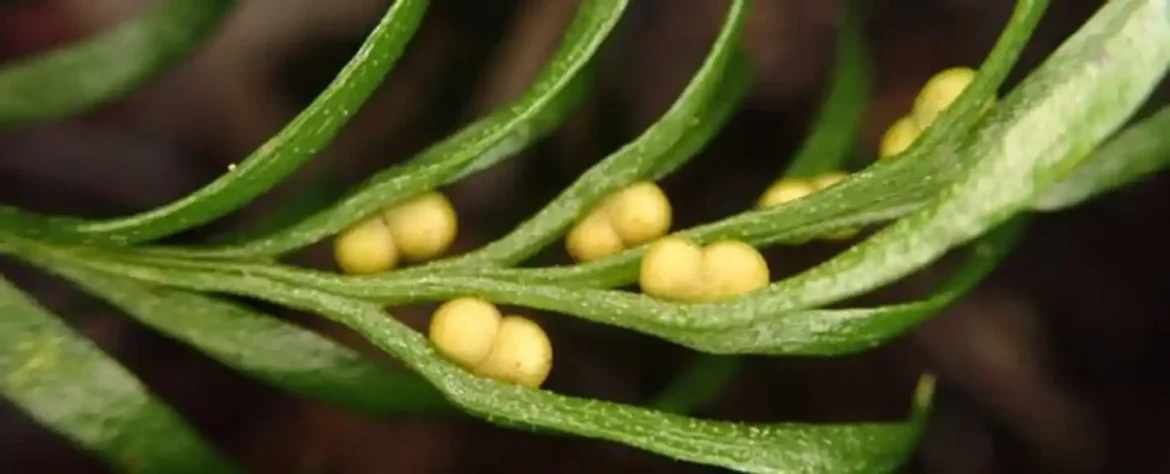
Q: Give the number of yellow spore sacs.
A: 12